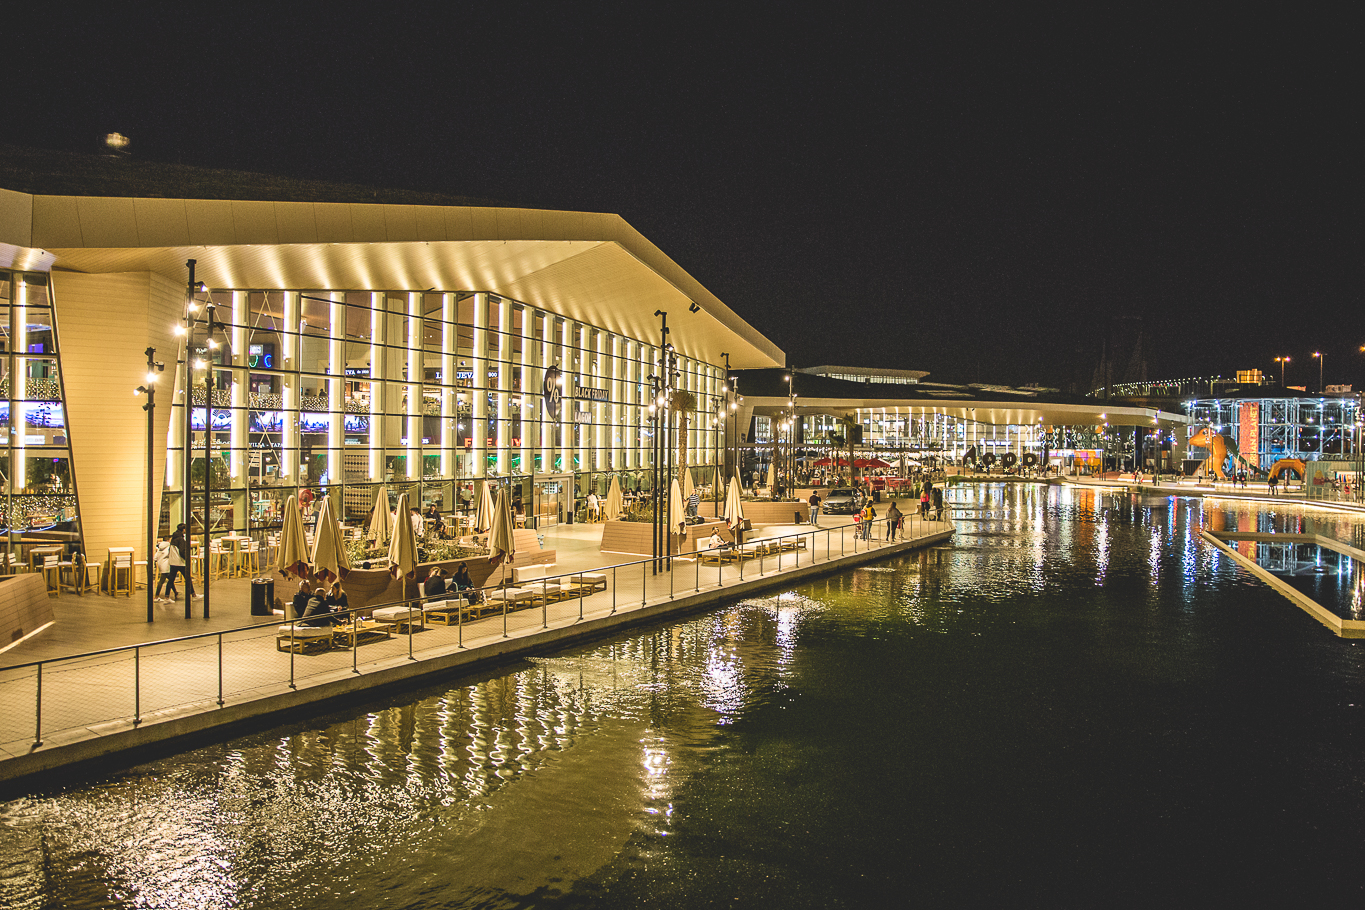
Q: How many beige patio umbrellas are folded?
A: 13